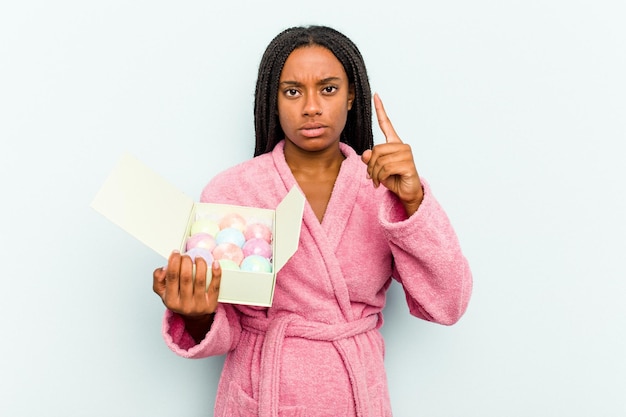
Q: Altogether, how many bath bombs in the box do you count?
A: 10